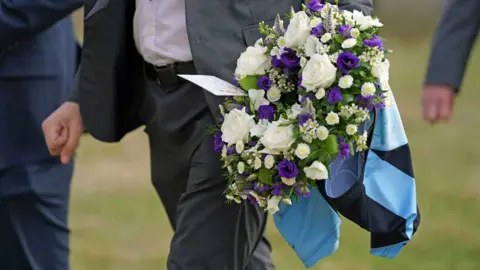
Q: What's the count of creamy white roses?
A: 5